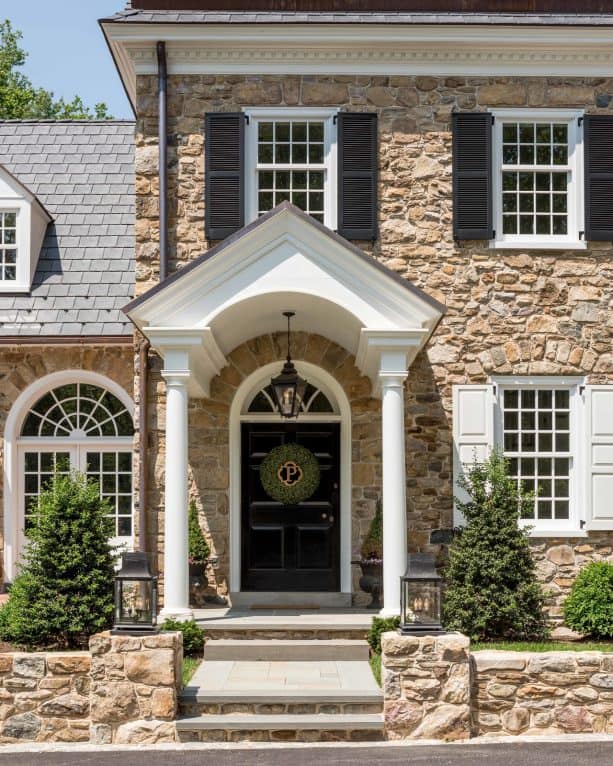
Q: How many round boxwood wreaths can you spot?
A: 1